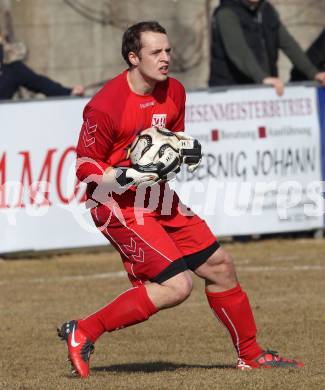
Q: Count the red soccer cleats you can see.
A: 2